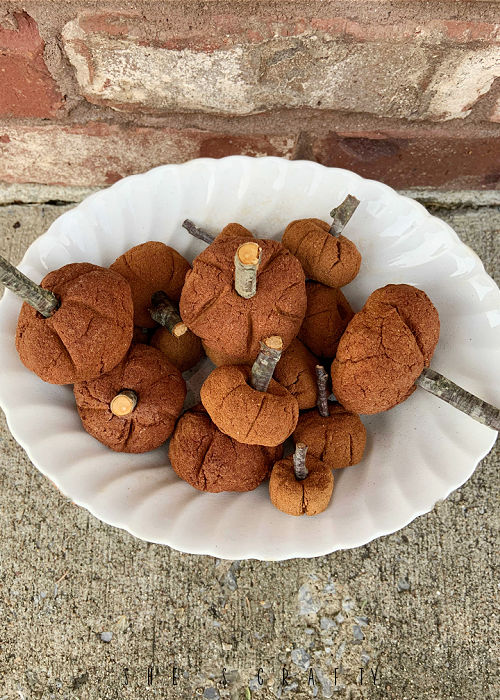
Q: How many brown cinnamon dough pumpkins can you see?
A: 14